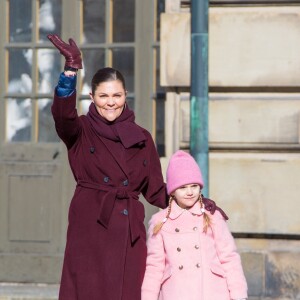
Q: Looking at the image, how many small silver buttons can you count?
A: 6